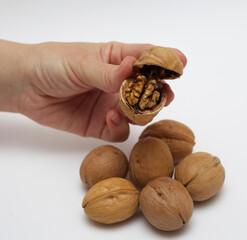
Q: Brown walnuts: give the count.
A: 7